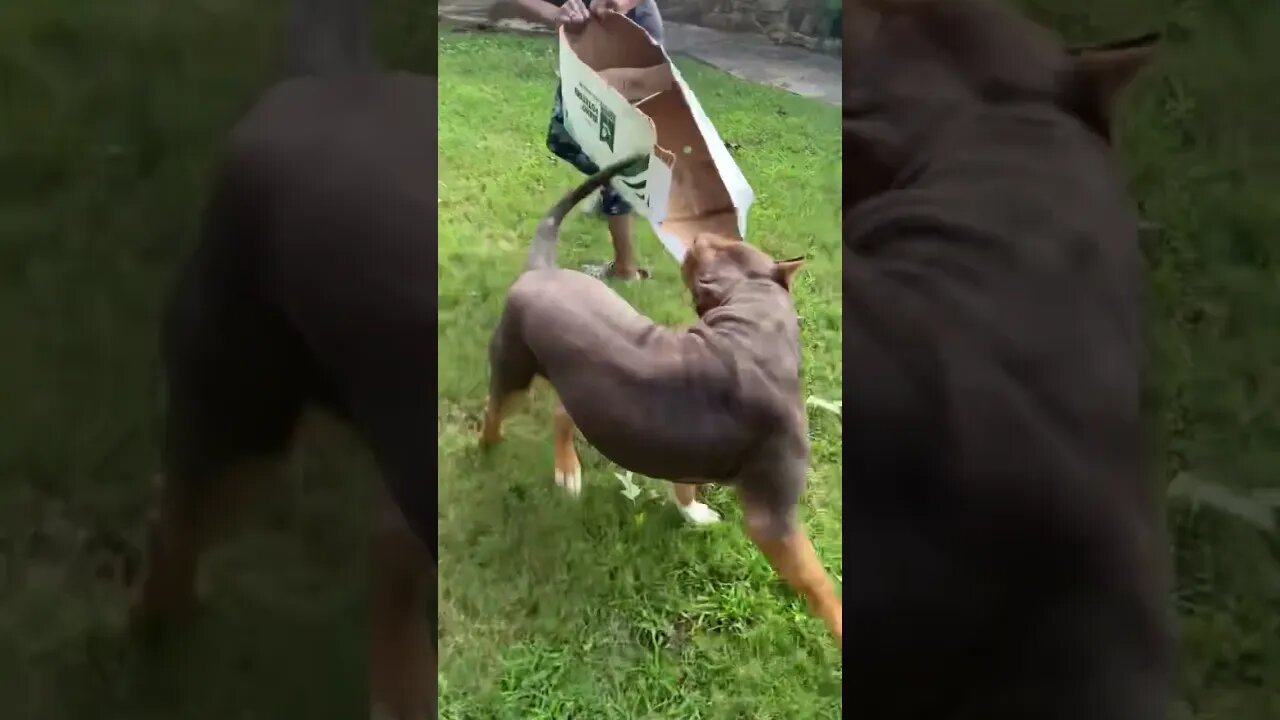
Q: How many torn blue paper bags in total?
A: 0